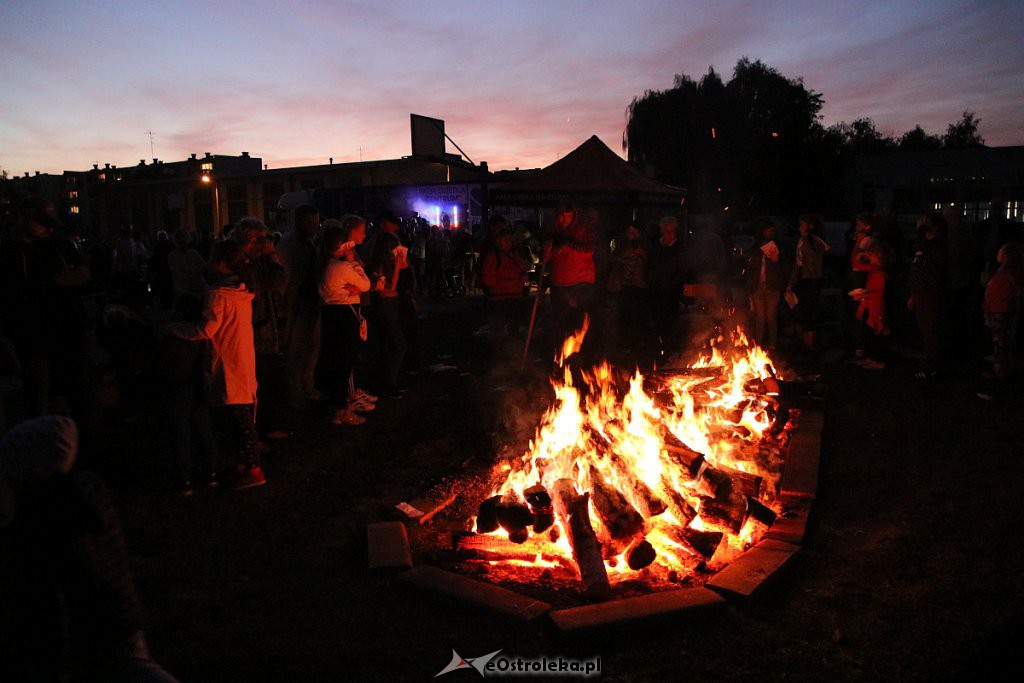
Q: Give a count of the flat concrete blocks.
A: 6